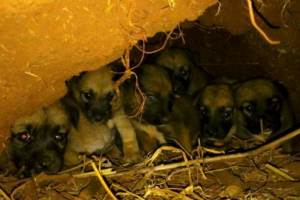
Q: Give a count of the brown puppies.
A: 6